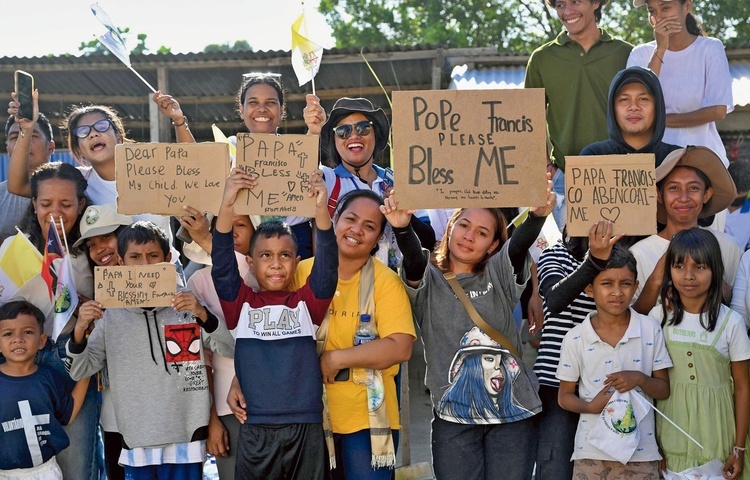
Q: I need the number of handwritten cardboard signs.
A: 5